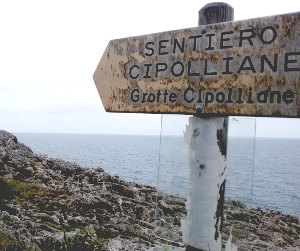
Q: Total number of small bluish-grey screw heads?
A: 2